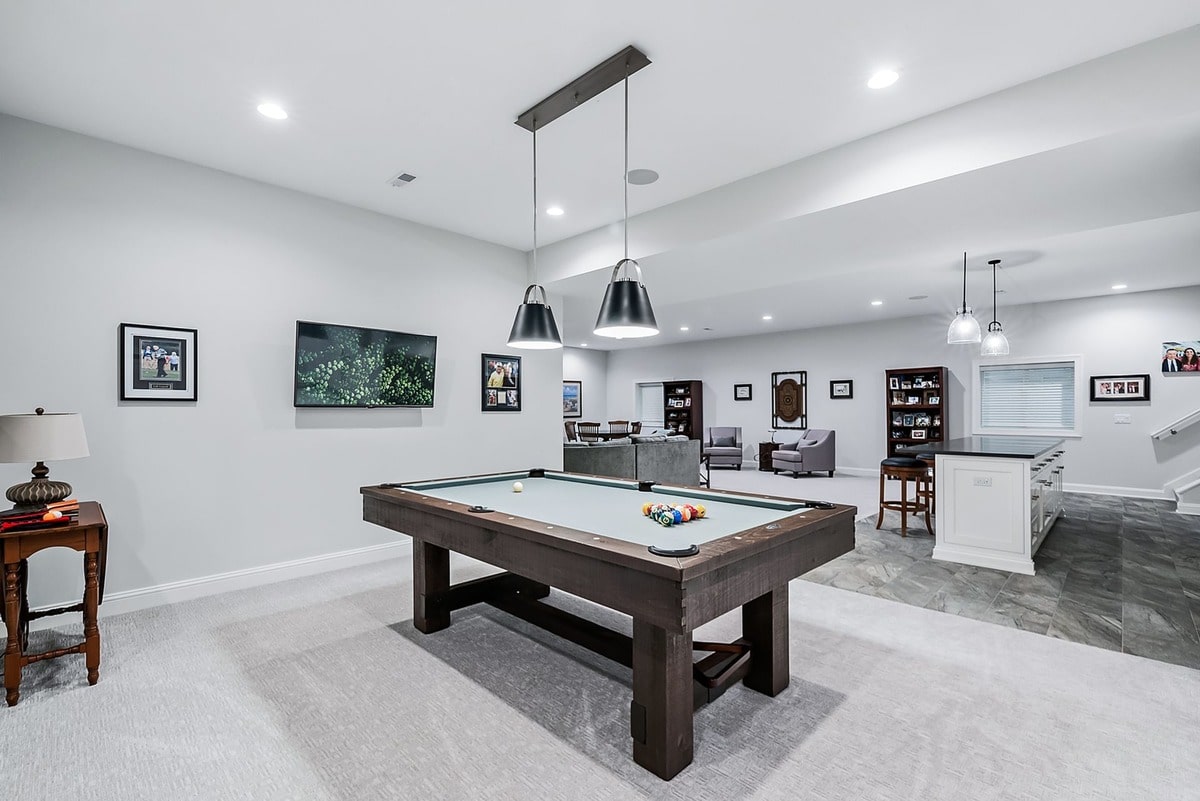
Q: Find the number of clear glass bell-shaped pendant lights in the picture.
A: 2